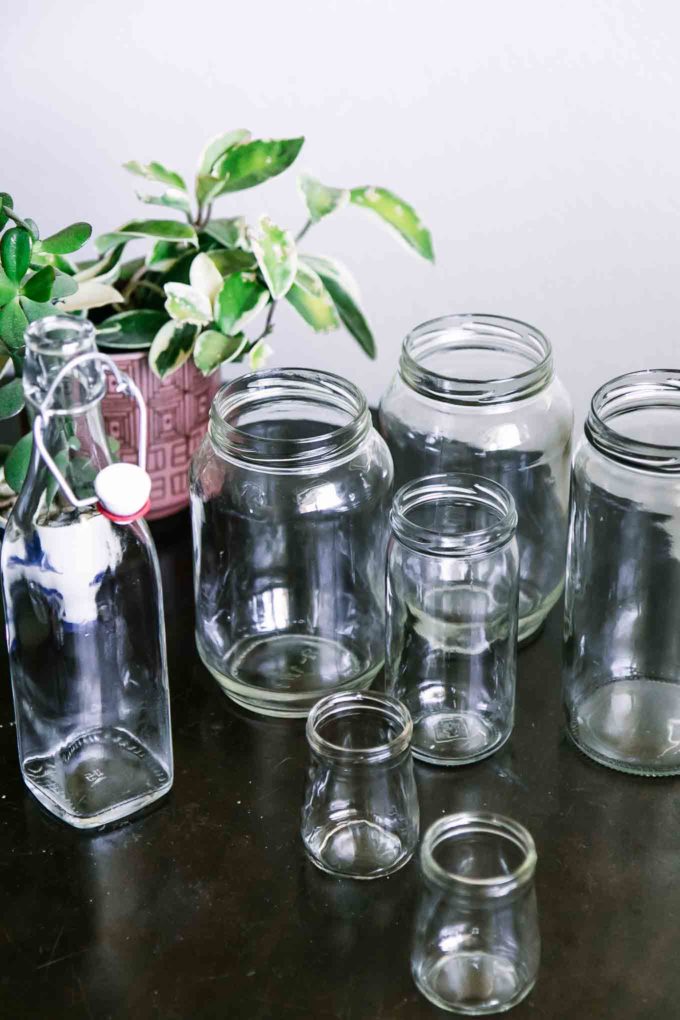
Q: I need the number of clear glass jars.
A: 6